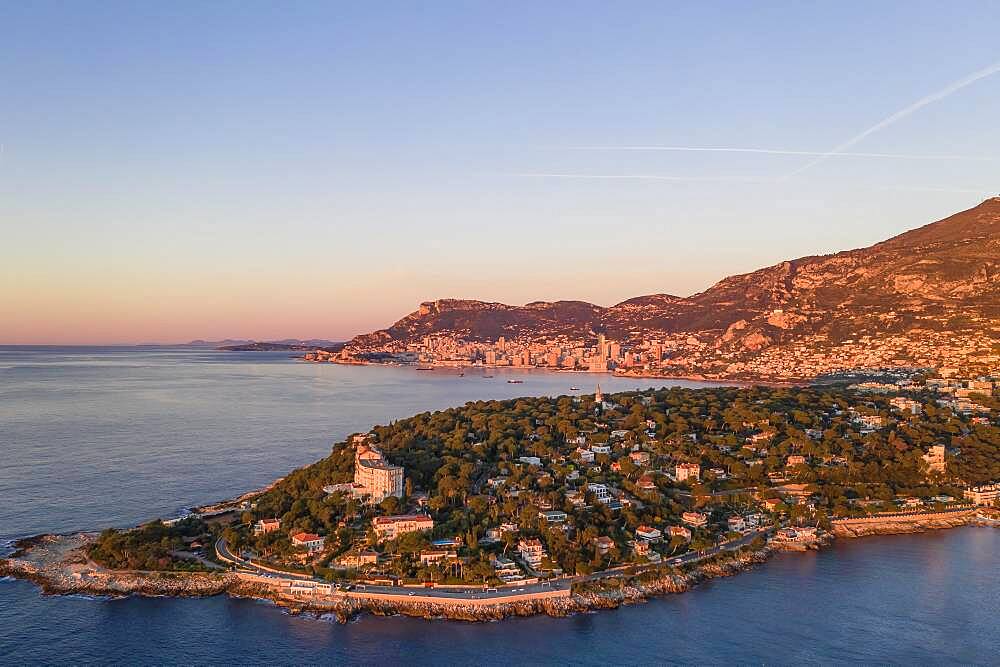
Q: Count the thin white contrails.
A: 3